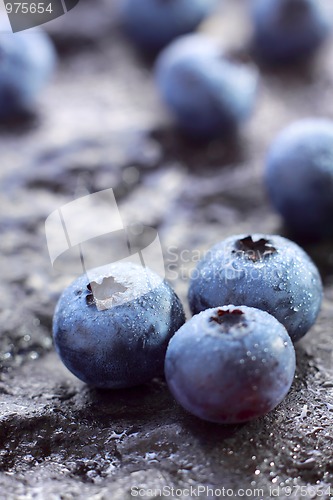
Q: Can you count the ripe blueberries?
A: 8